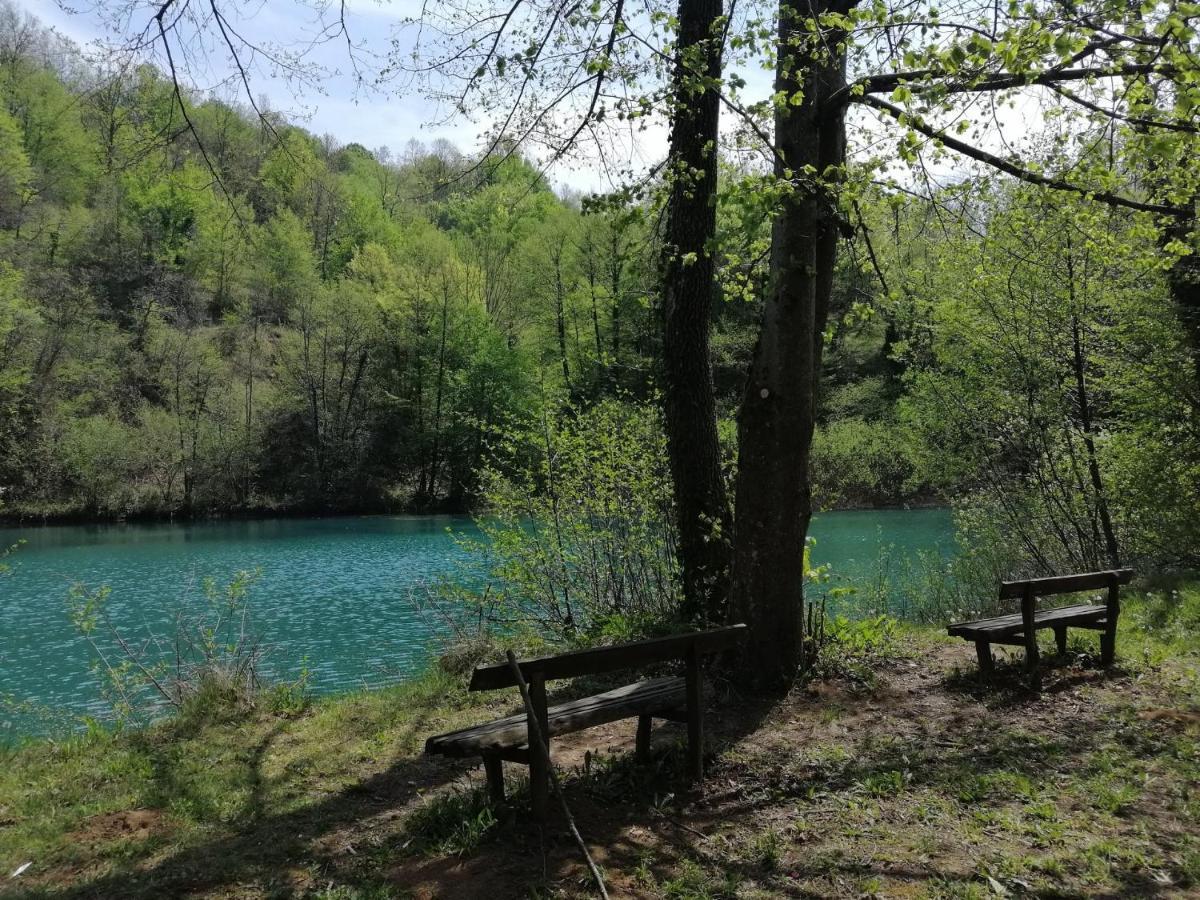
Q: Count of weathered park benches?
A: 2